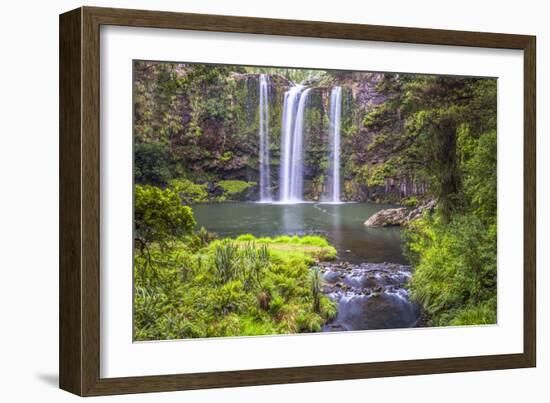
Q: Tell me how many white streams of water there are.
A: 3